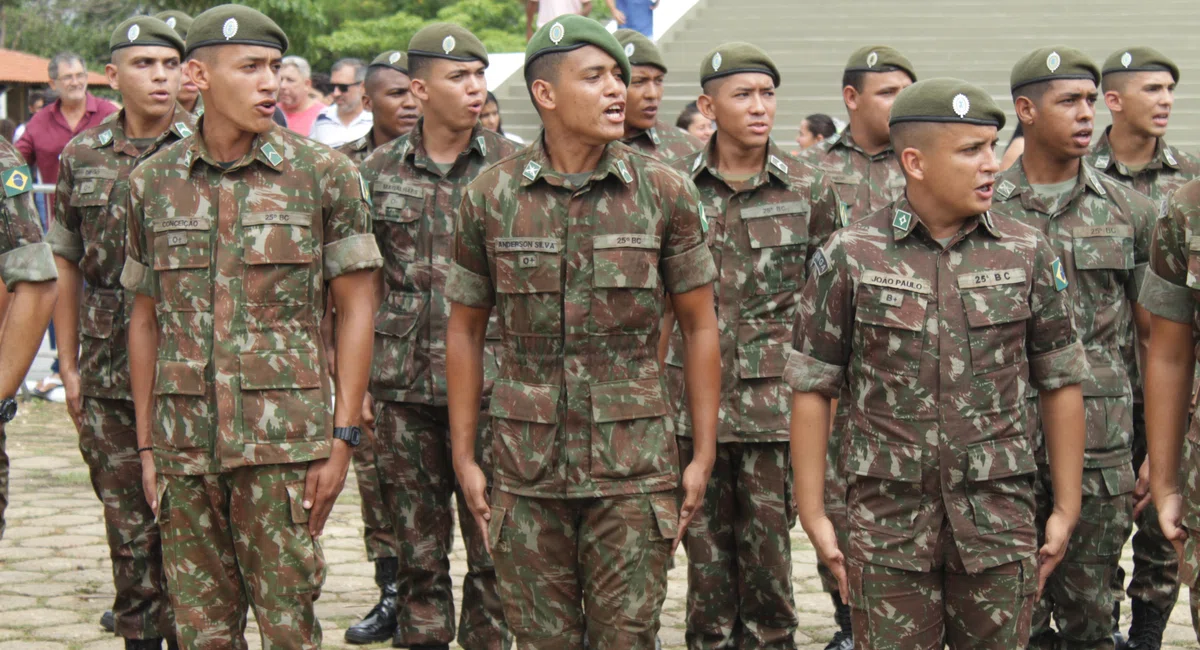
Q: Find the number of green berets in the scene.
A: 12